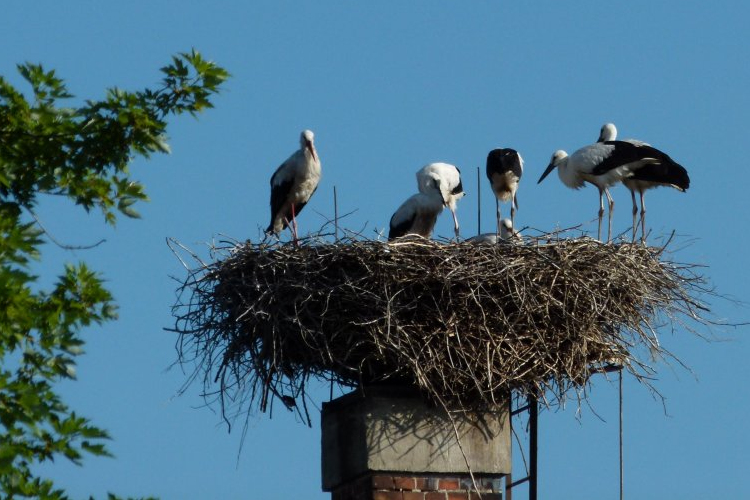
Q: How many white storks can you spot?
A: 7